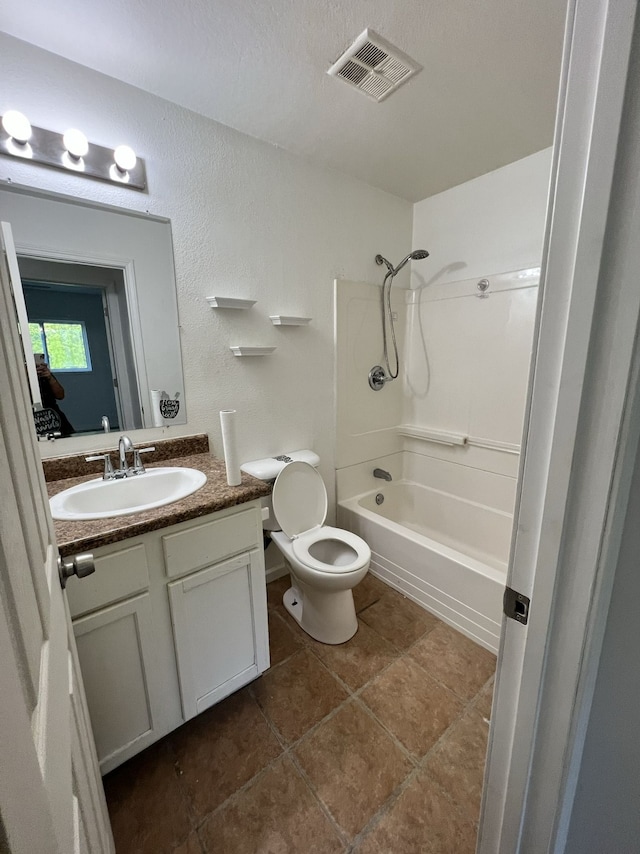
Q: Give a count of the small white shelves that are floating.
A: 3